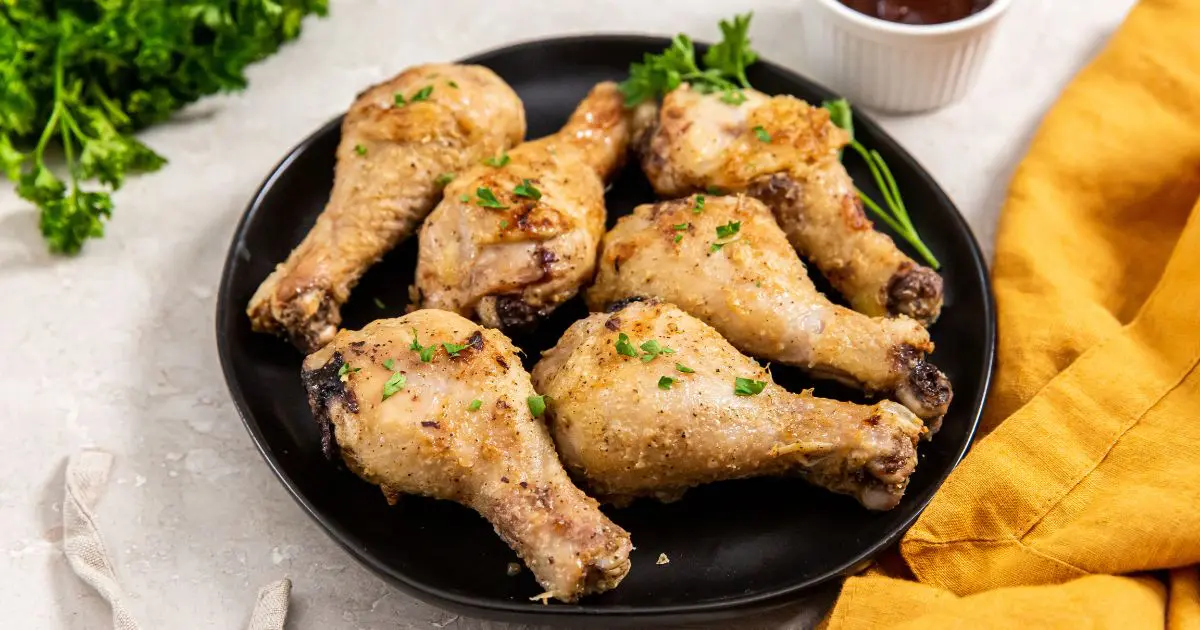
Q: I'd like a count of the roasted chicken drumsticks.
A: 6